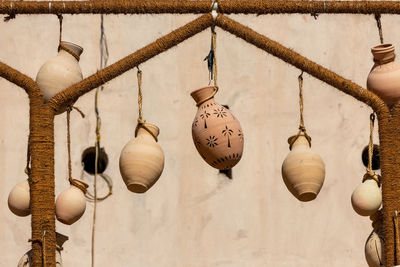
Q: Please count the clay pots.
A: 10